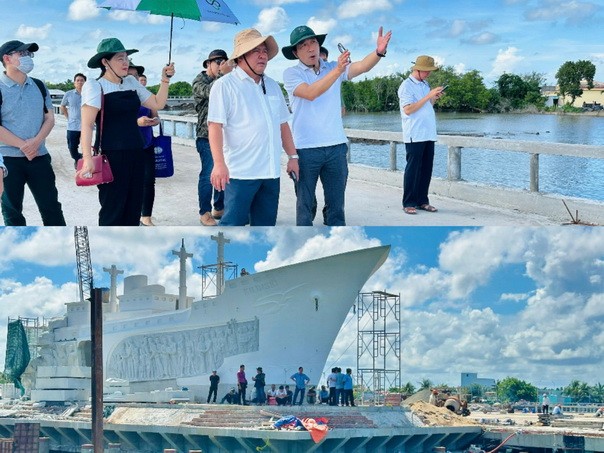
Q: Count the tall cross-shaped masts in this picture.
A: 3